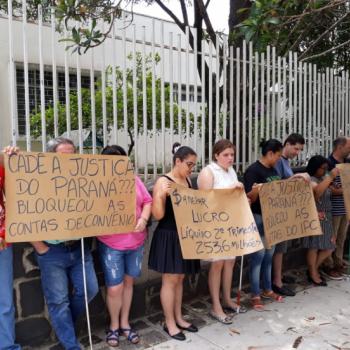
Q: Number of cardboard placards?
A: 4